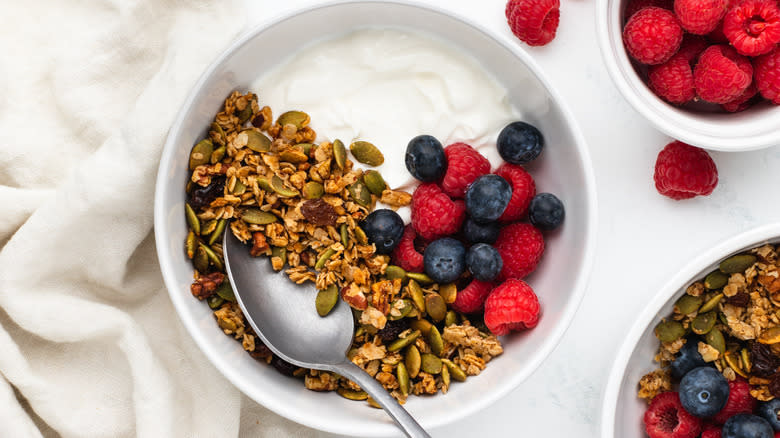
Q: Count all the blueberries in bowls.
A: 12